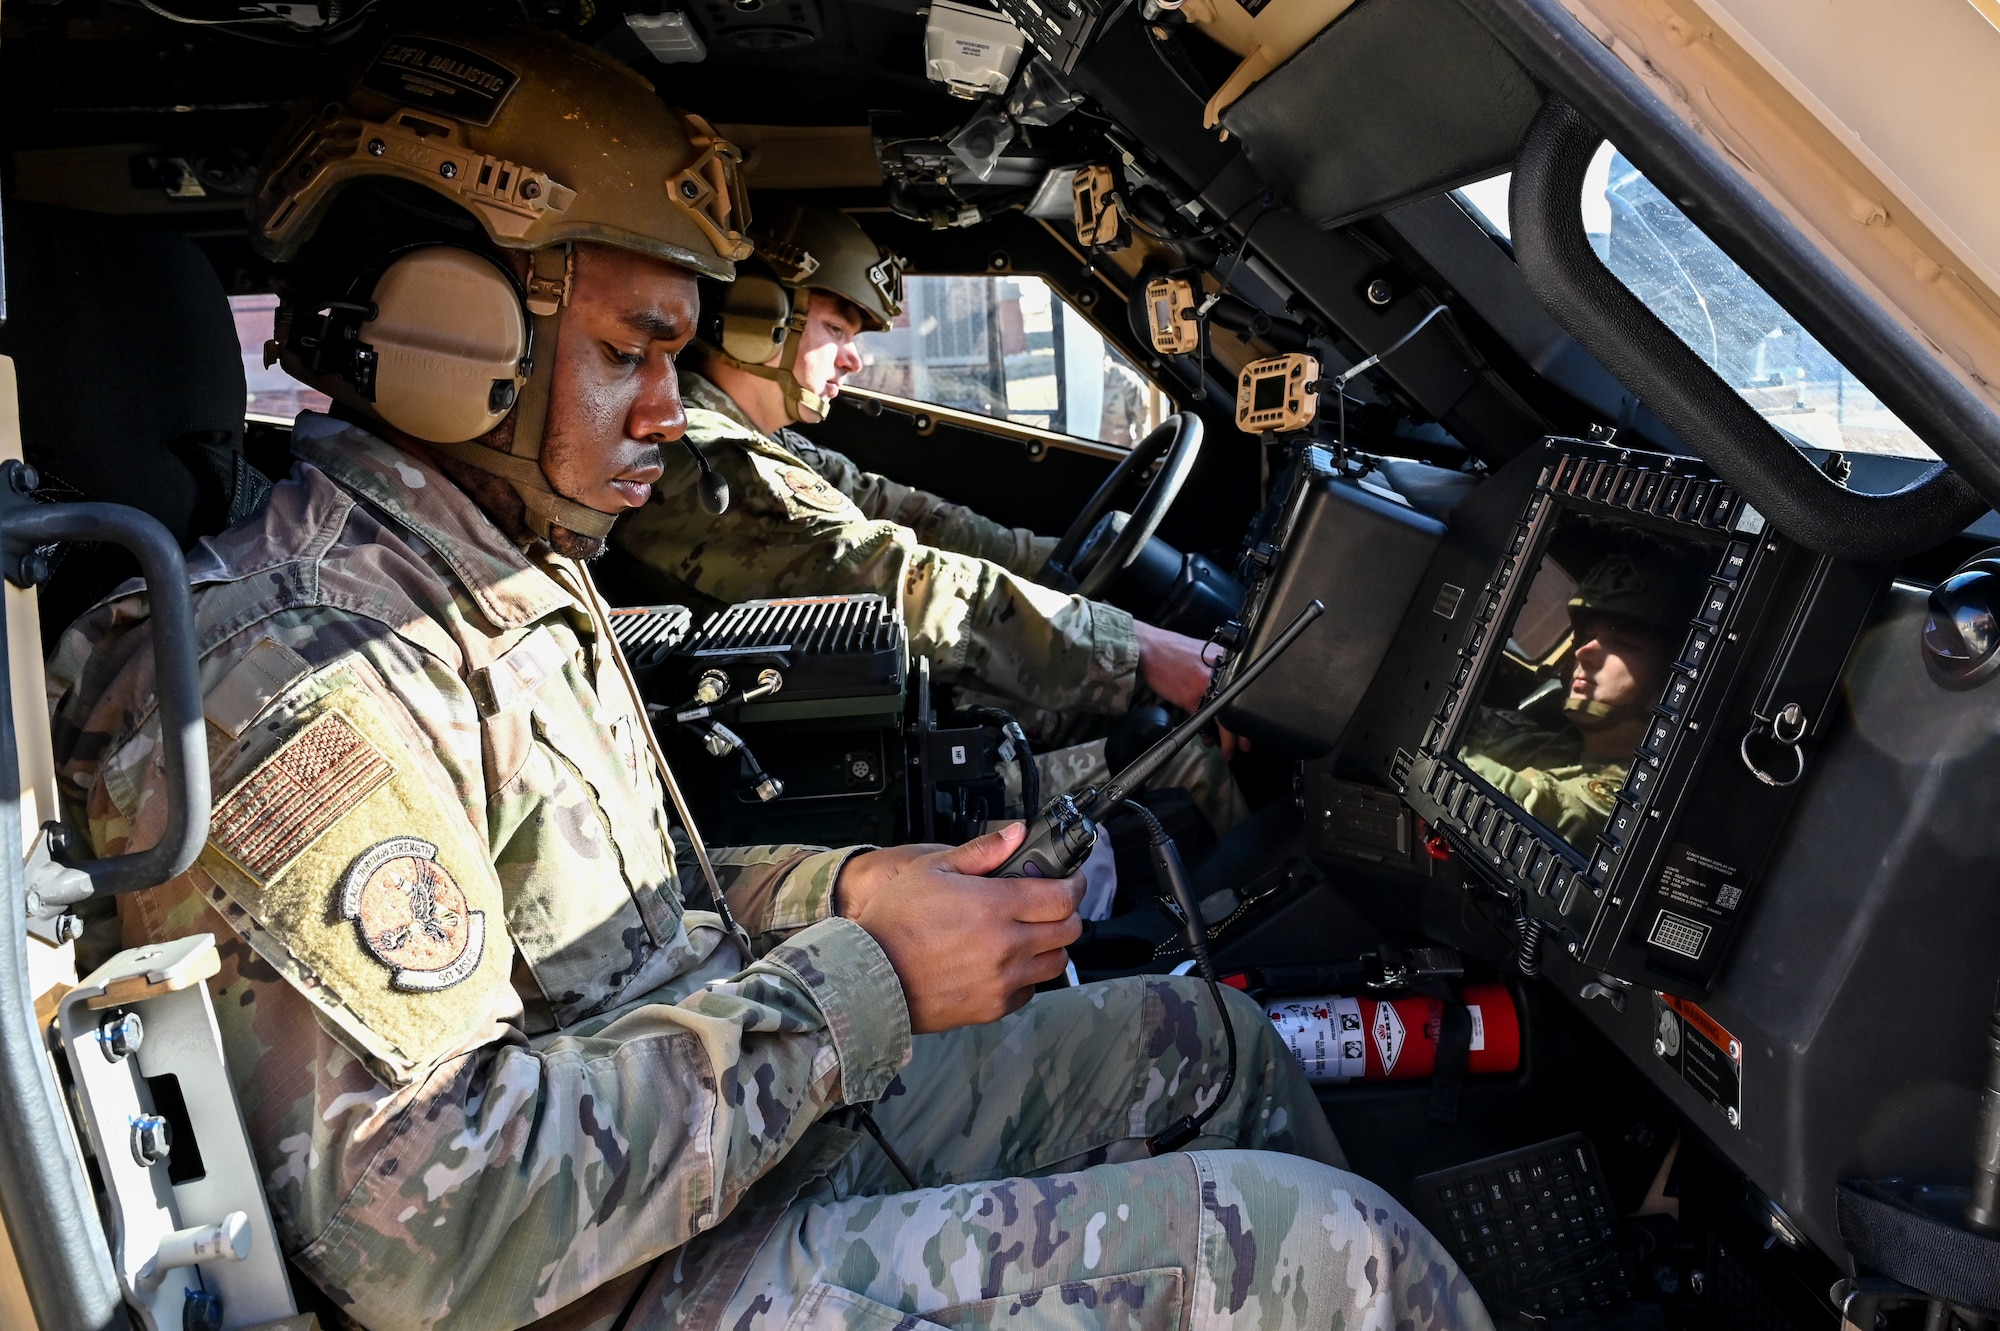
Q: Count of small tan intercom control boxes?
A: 3